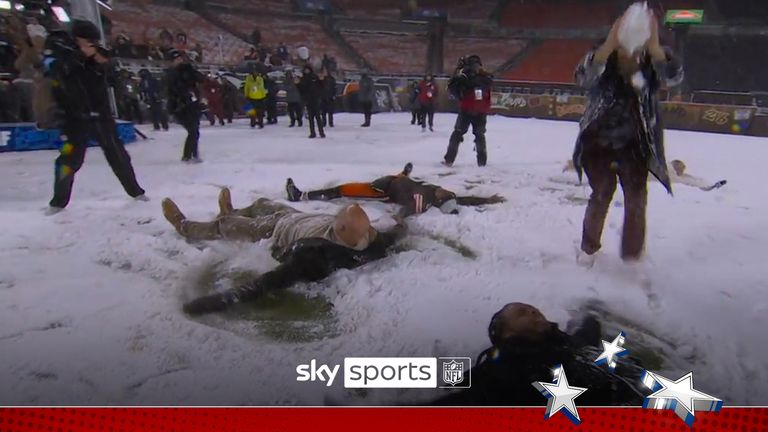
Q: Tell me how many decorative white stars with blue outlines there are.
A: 3